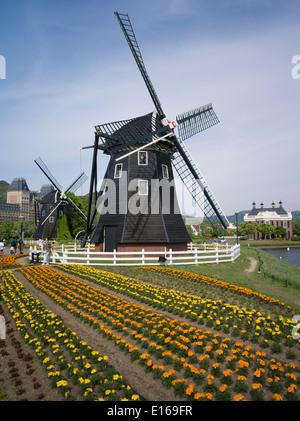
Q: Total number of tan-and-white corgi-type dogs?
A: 0